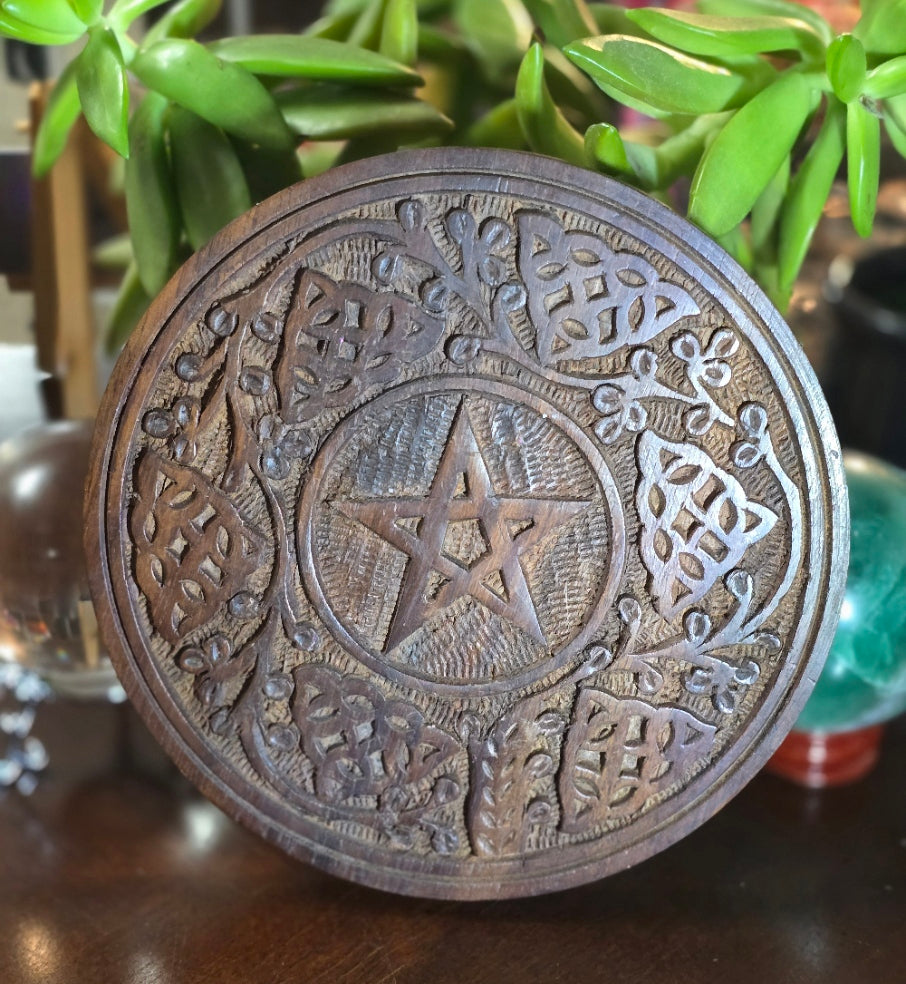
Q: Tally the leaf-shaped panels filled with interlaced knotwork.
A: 6